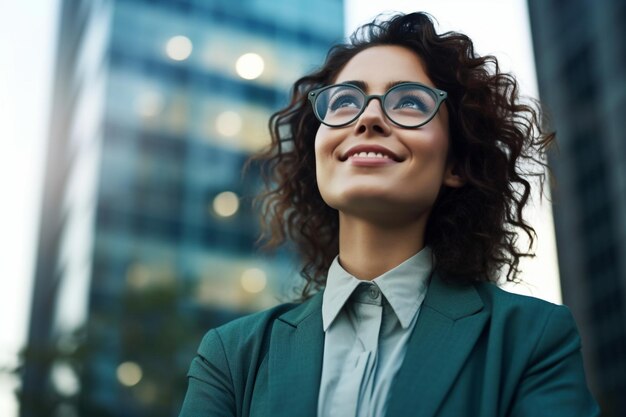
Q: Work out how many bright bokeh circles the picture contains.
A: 6